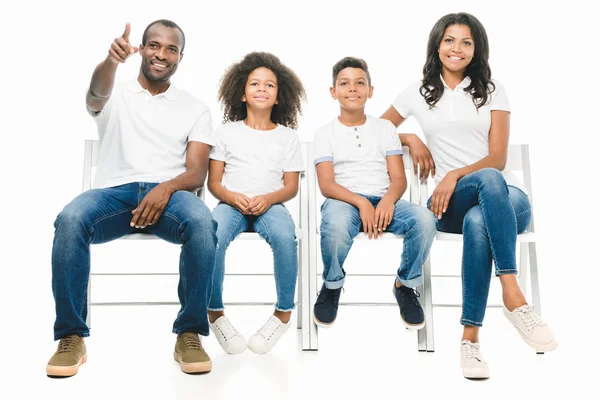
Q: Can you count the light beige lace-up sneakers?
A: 2